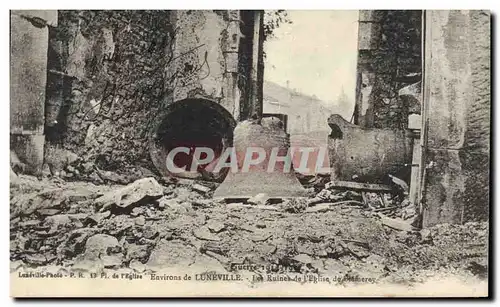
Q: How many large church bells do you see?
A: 3